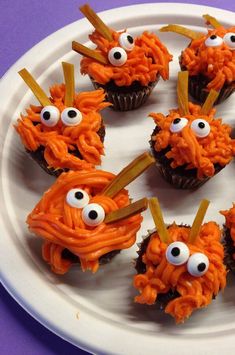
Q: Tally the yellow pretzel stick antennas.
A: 12